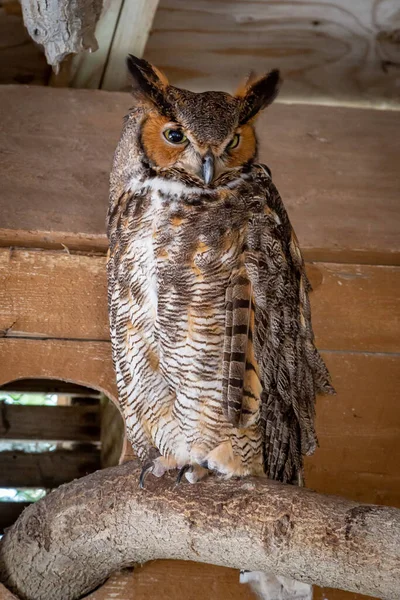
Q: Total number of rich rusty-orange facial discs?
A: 2